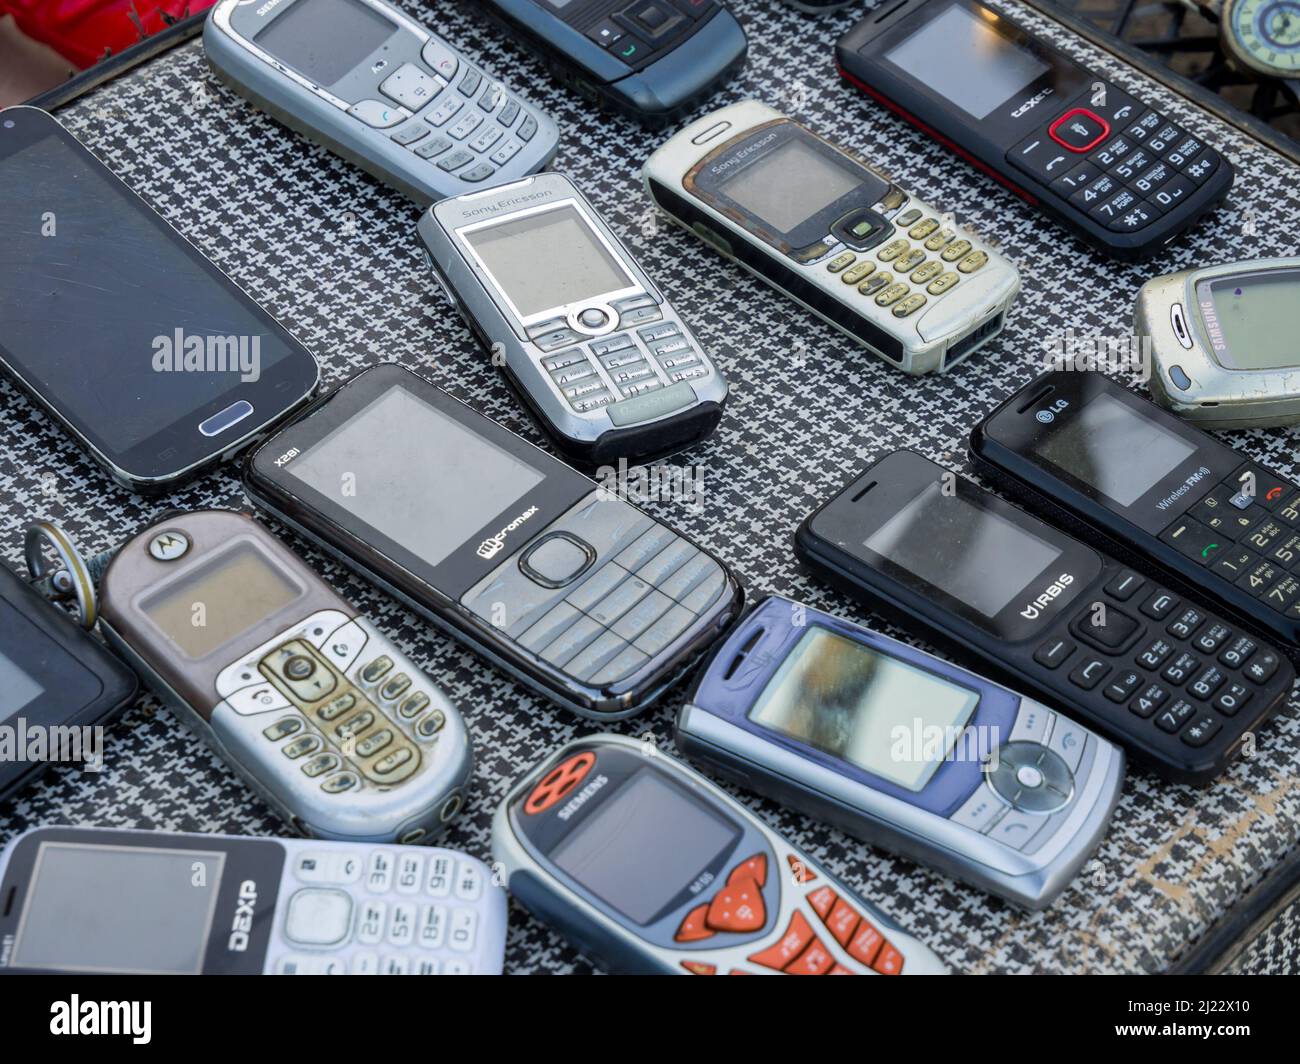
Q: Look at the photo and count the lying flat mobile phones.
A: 15